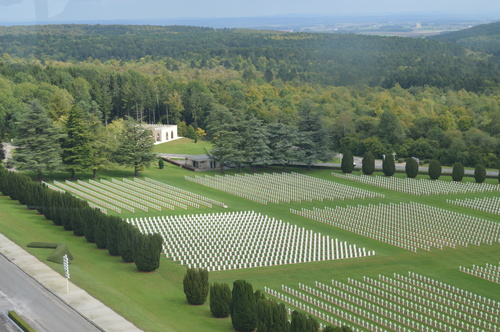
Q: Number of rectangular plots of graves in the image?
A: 8